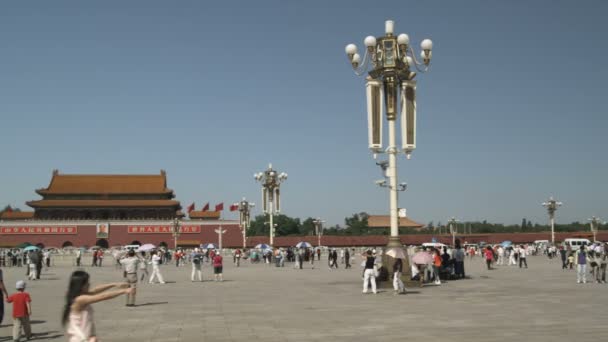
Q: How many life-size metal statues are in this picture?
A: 0